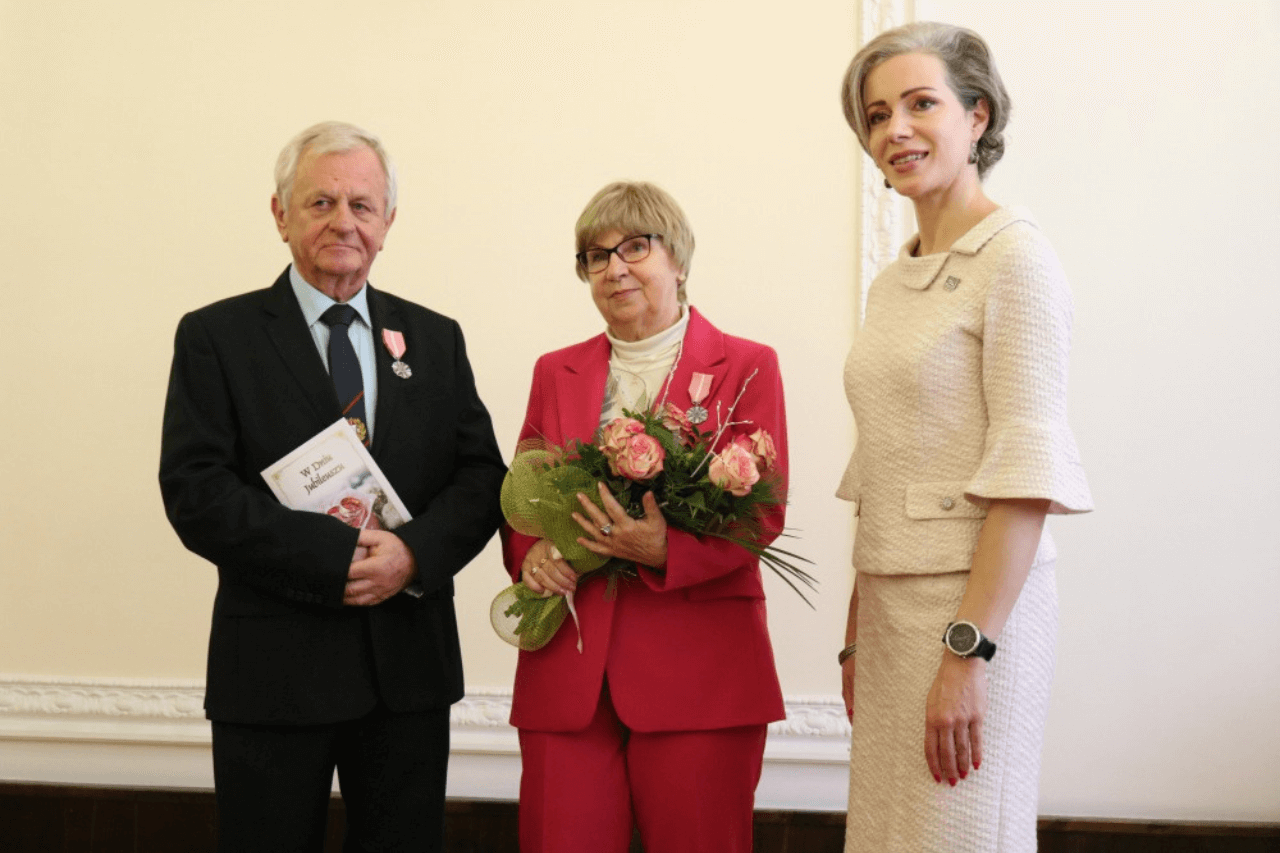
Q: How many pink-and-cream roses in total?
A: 5